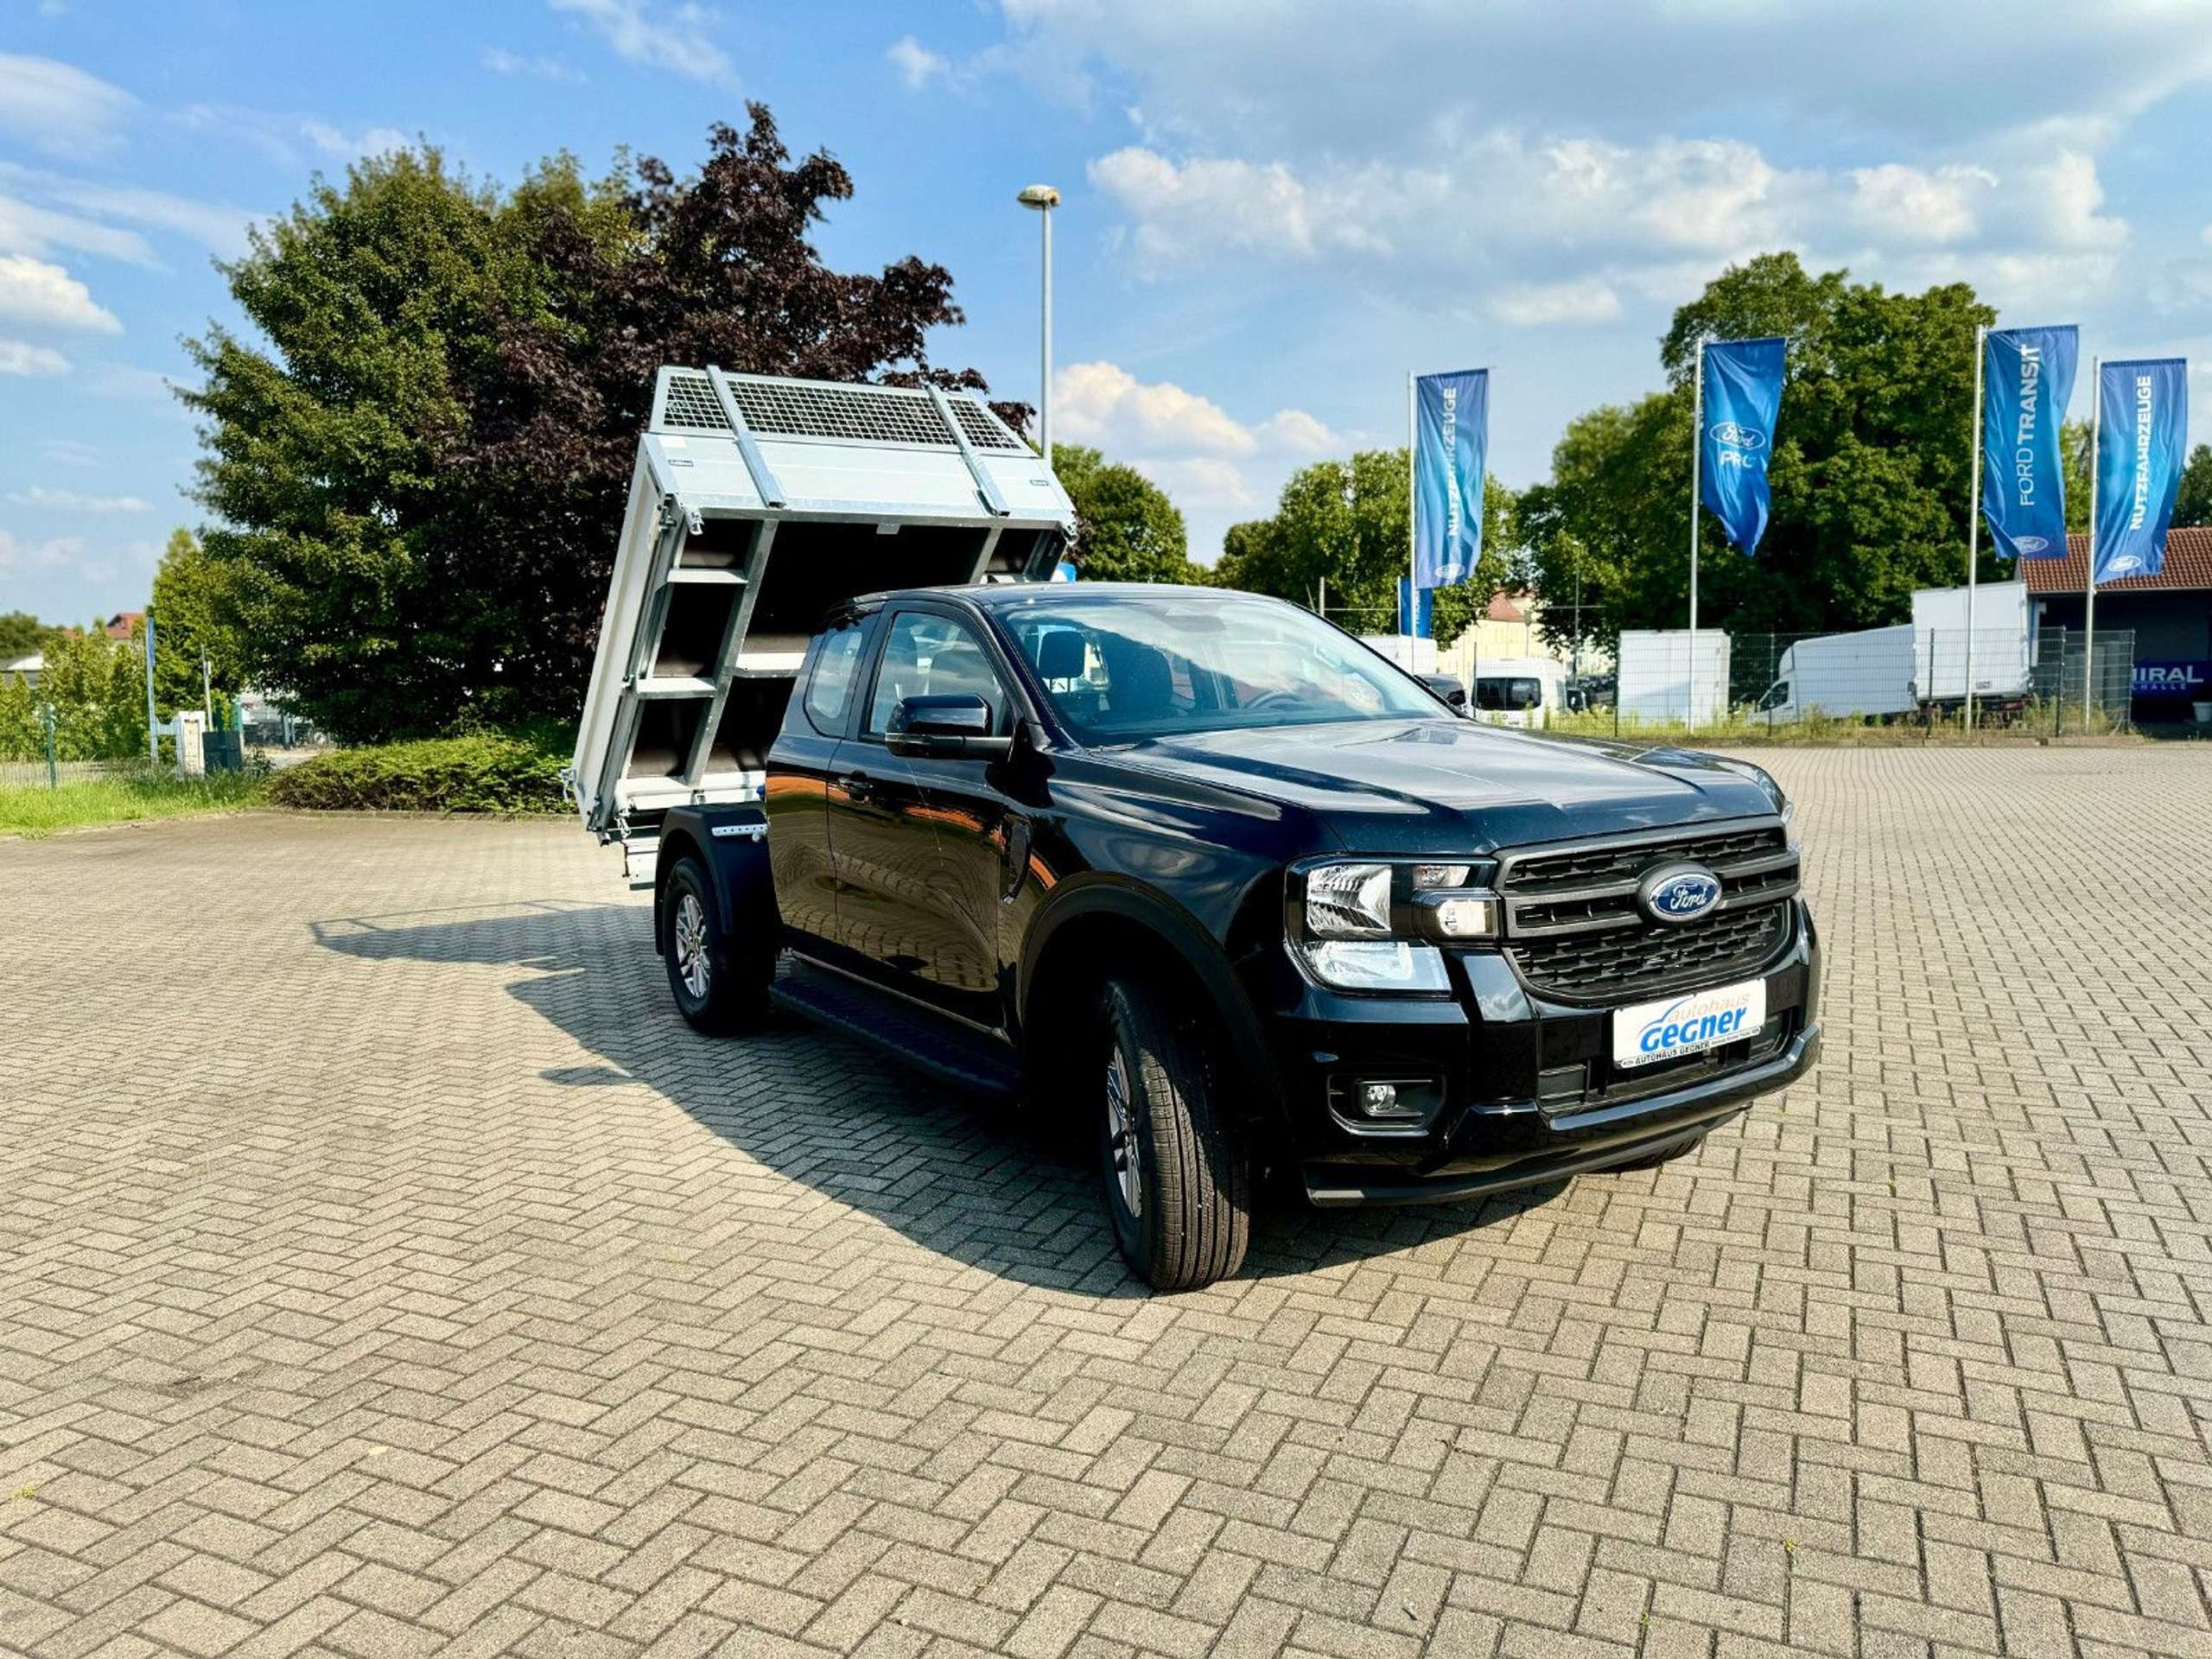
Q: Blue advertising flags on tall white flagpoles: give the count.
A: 4